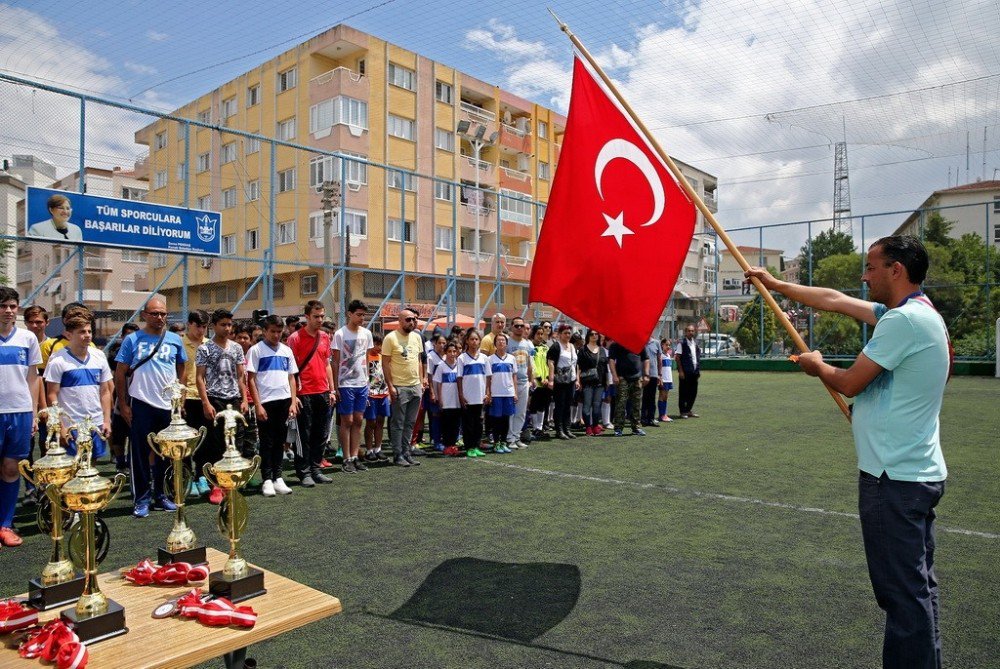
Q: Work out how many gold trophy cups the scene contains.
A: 4